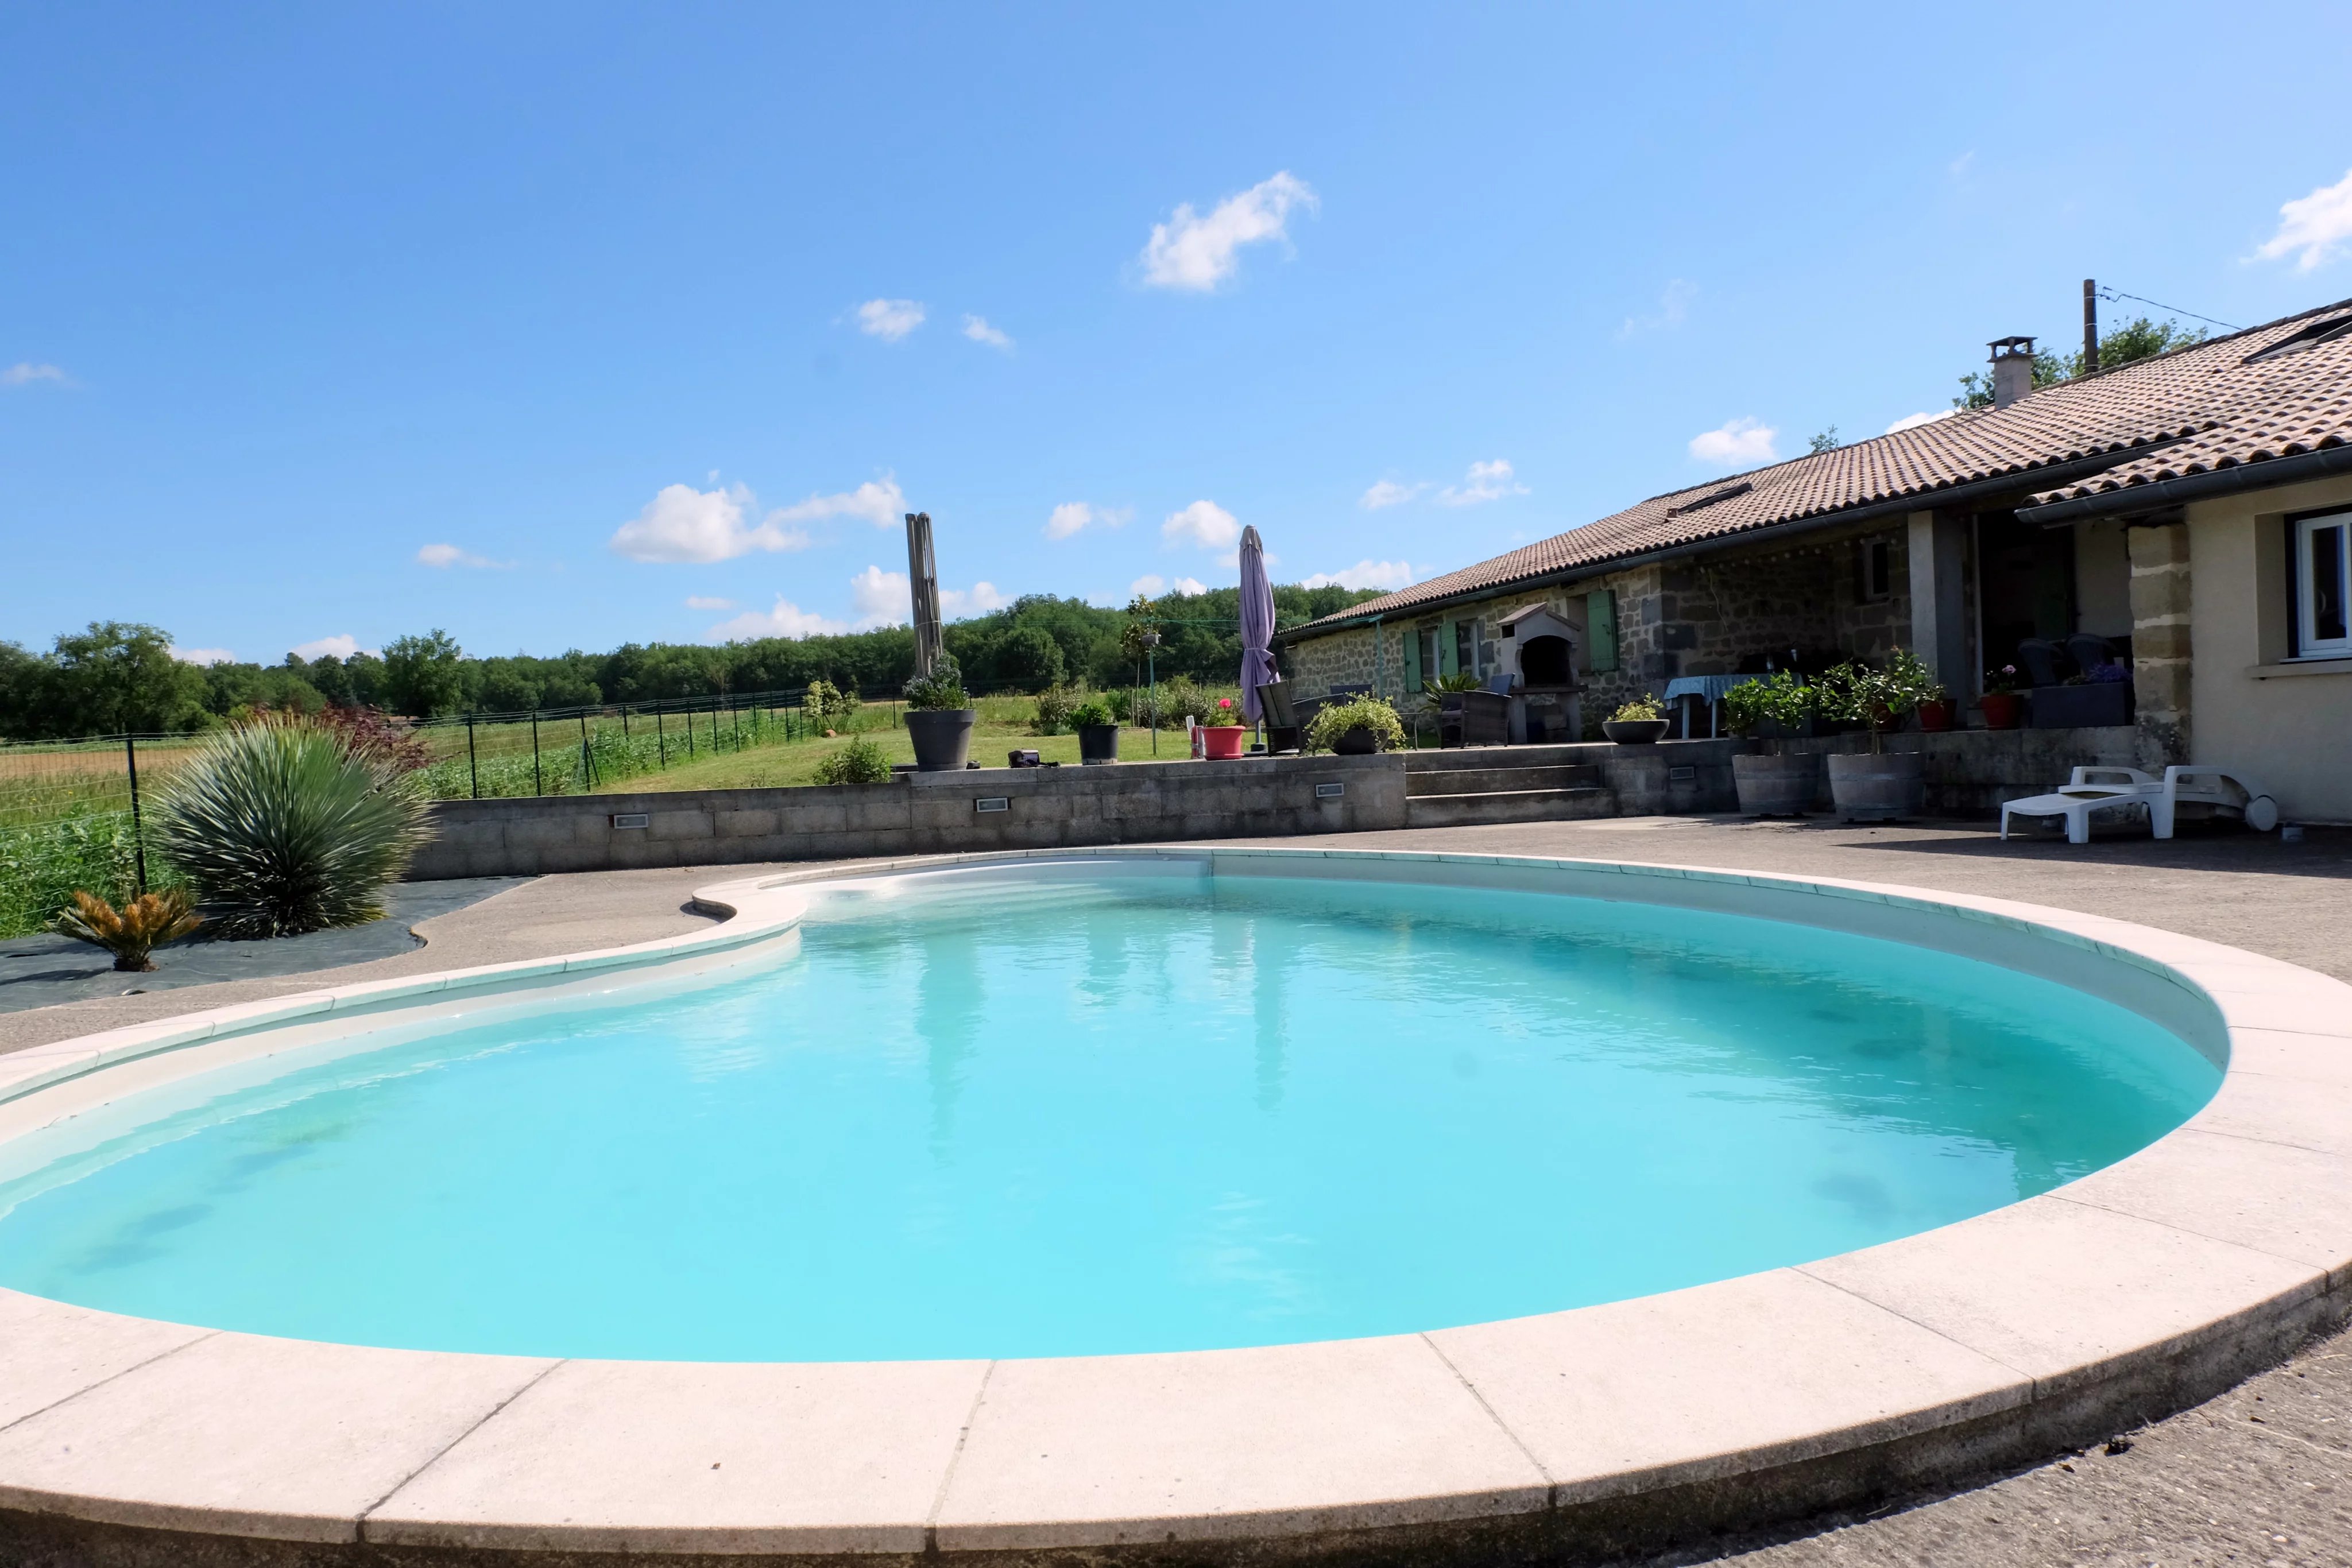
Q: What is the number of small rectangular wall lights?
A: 4